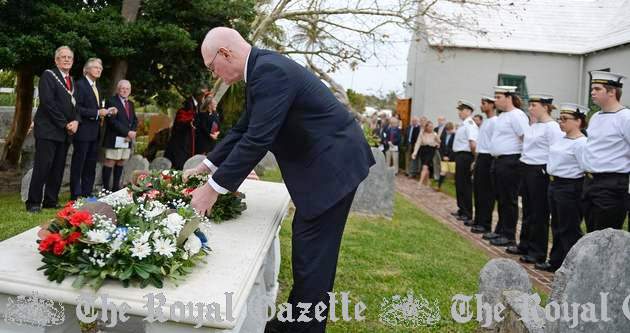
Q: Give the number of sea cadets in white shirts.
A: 6